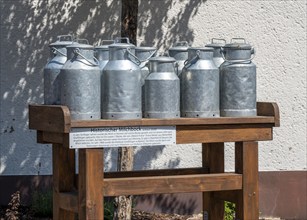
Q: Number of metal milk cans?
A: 10